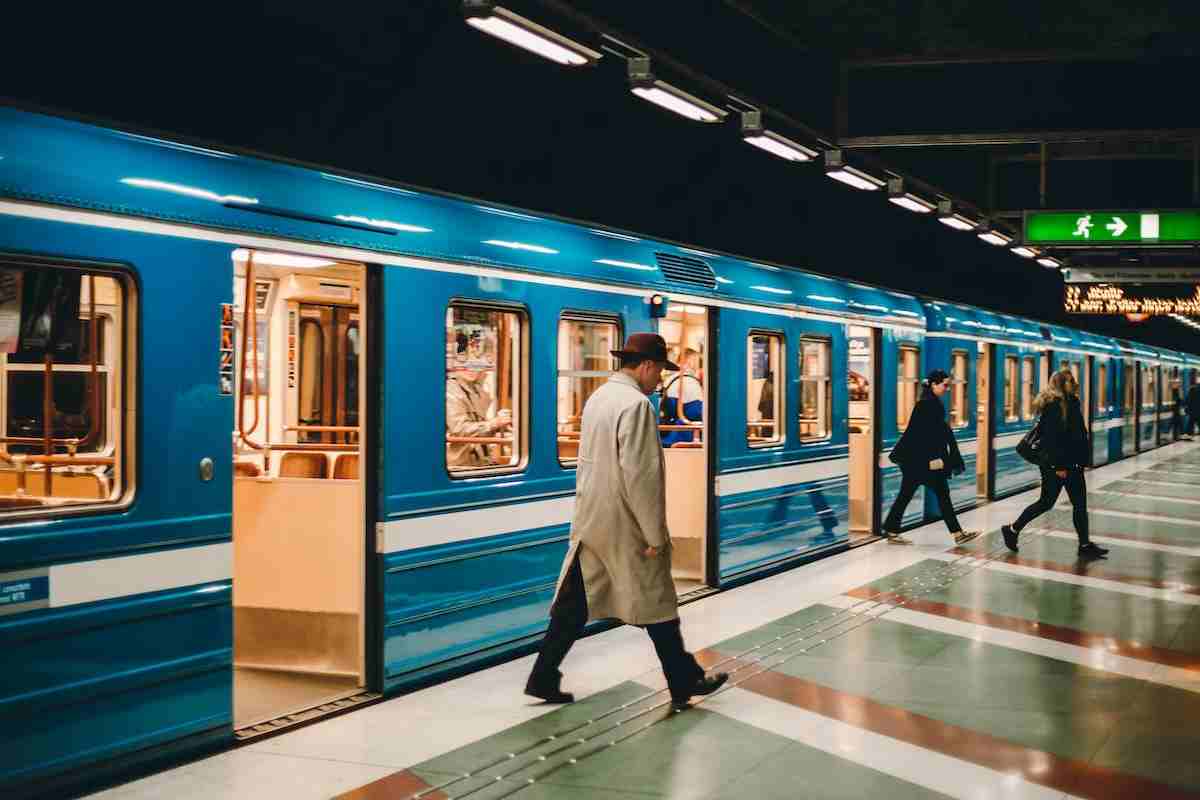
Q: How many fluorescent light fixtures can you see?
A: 9